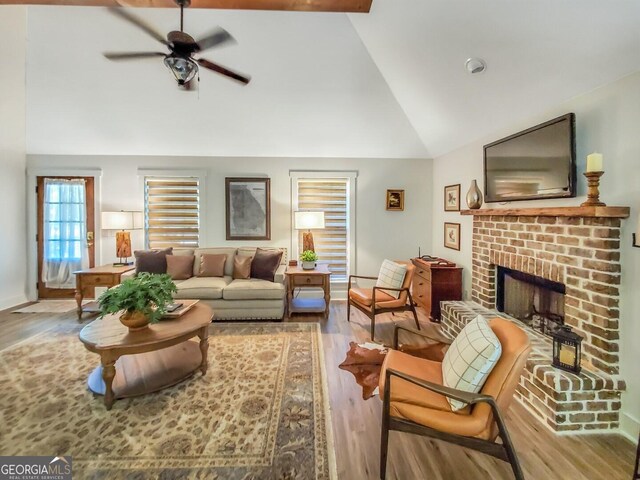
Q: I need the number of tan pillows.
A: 3